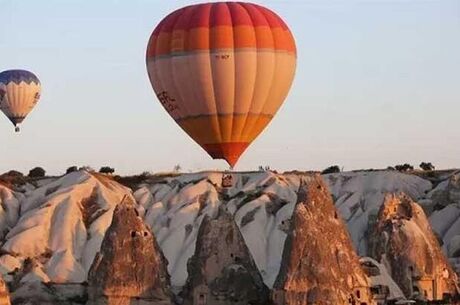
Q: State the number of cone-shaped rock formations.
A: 4